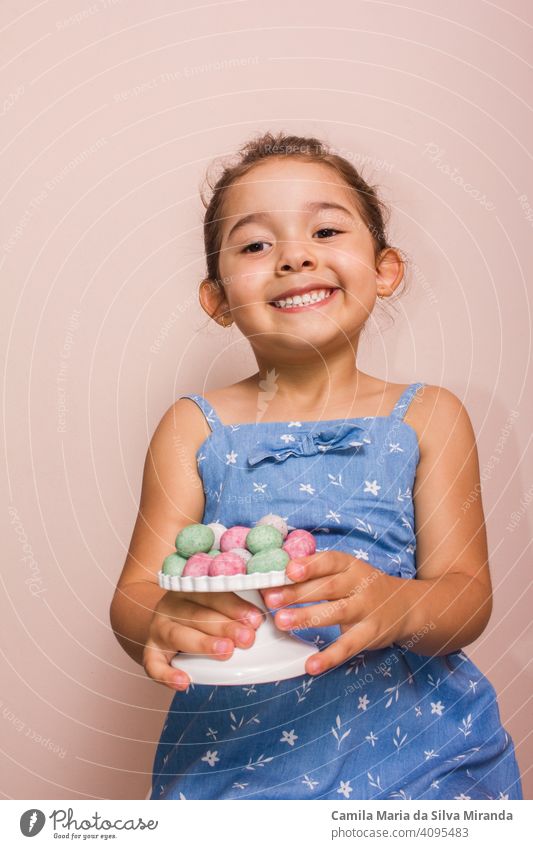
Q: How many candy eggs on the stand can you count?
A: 12